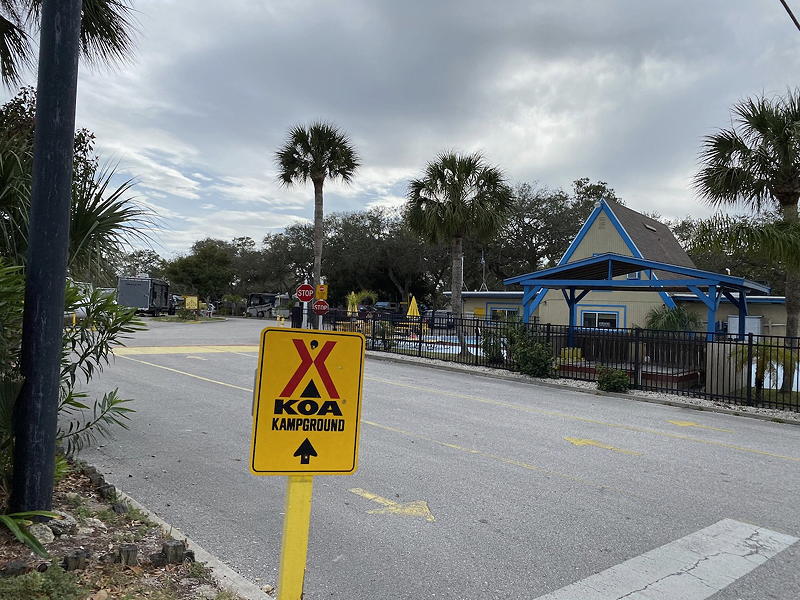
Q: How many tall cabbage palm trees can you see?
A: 3